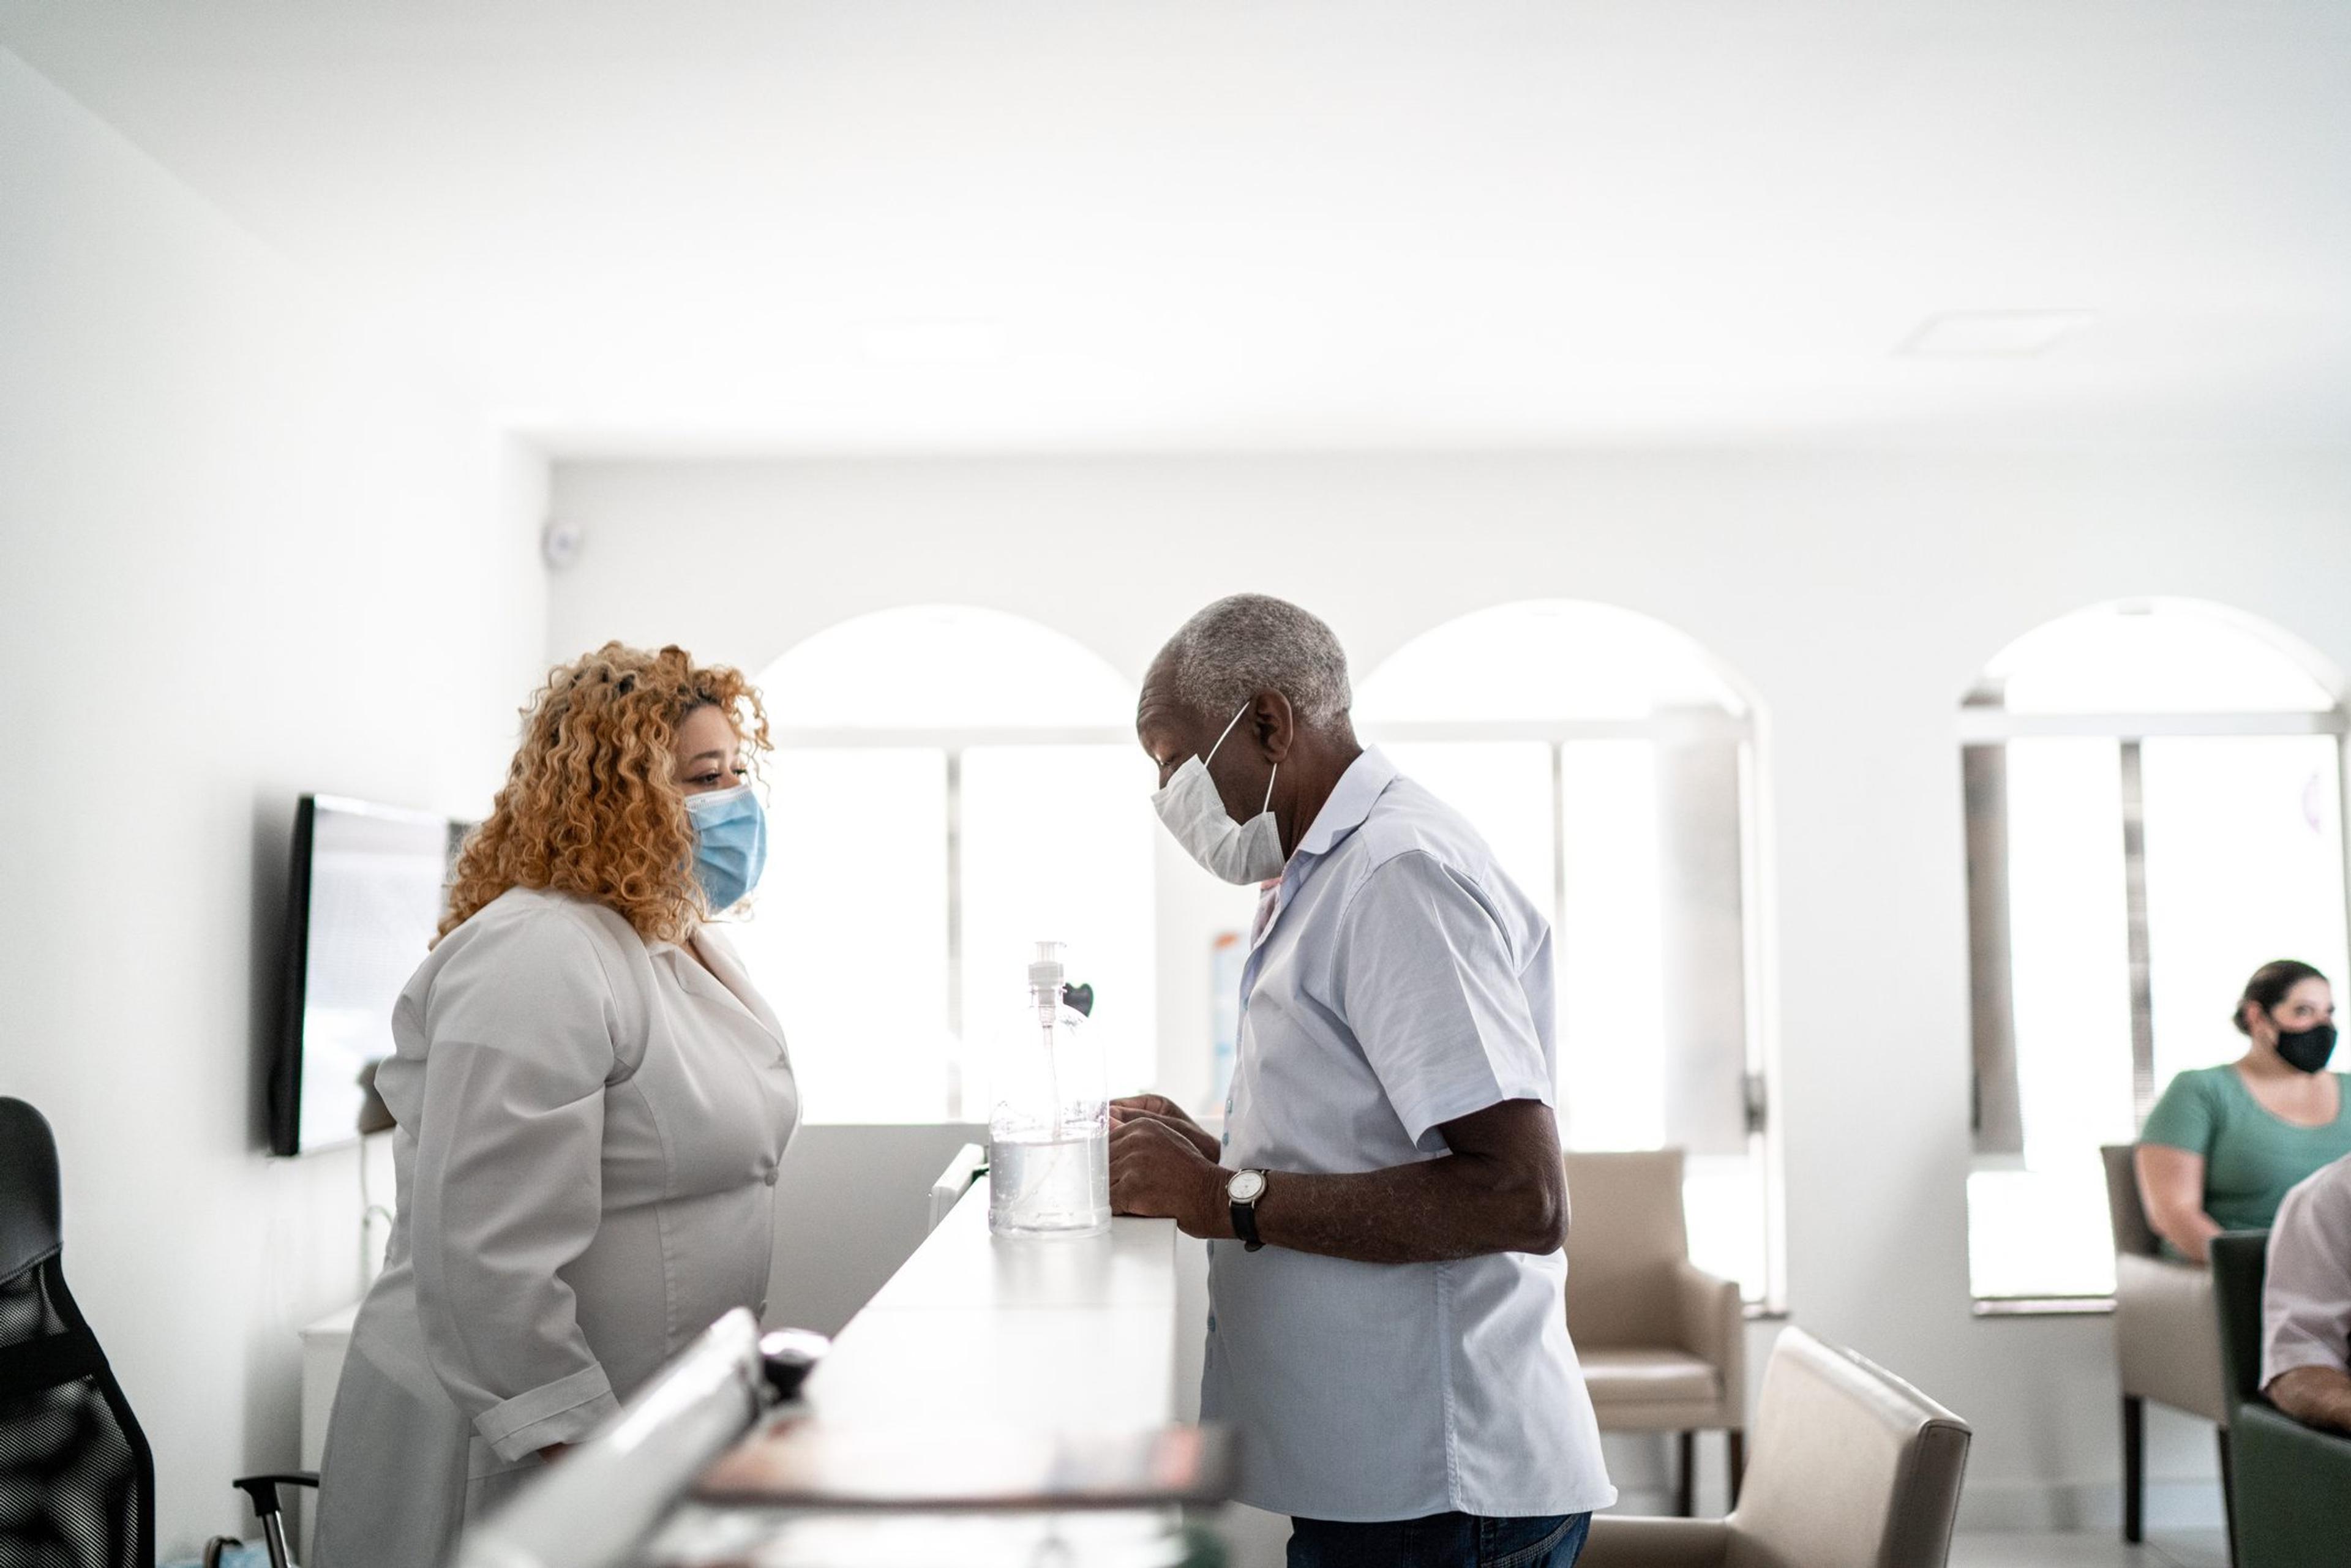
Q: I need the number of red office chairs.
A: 0